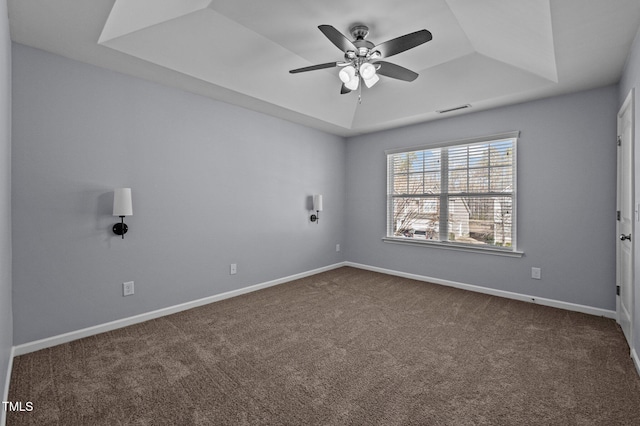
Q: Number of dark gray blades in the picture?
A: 5